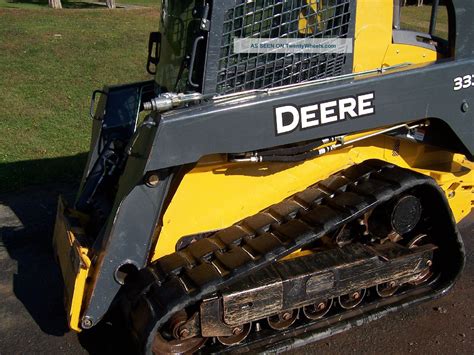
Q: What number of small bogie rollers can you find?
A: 5